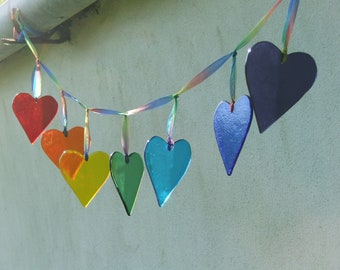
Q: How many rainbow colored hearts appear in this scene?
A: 7